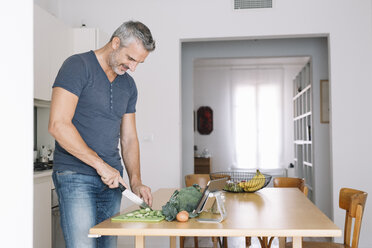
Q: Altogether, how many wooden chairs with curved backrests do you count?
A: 3